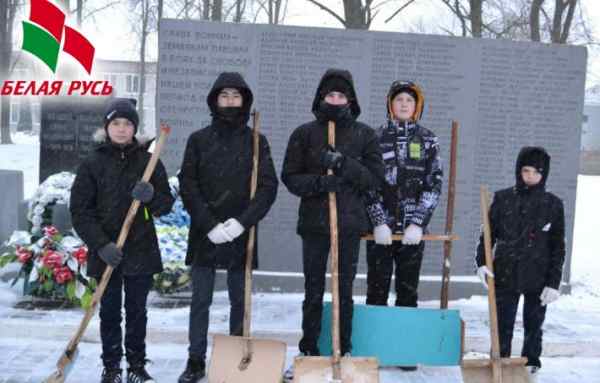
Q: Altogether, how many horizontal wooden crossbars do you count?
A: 1